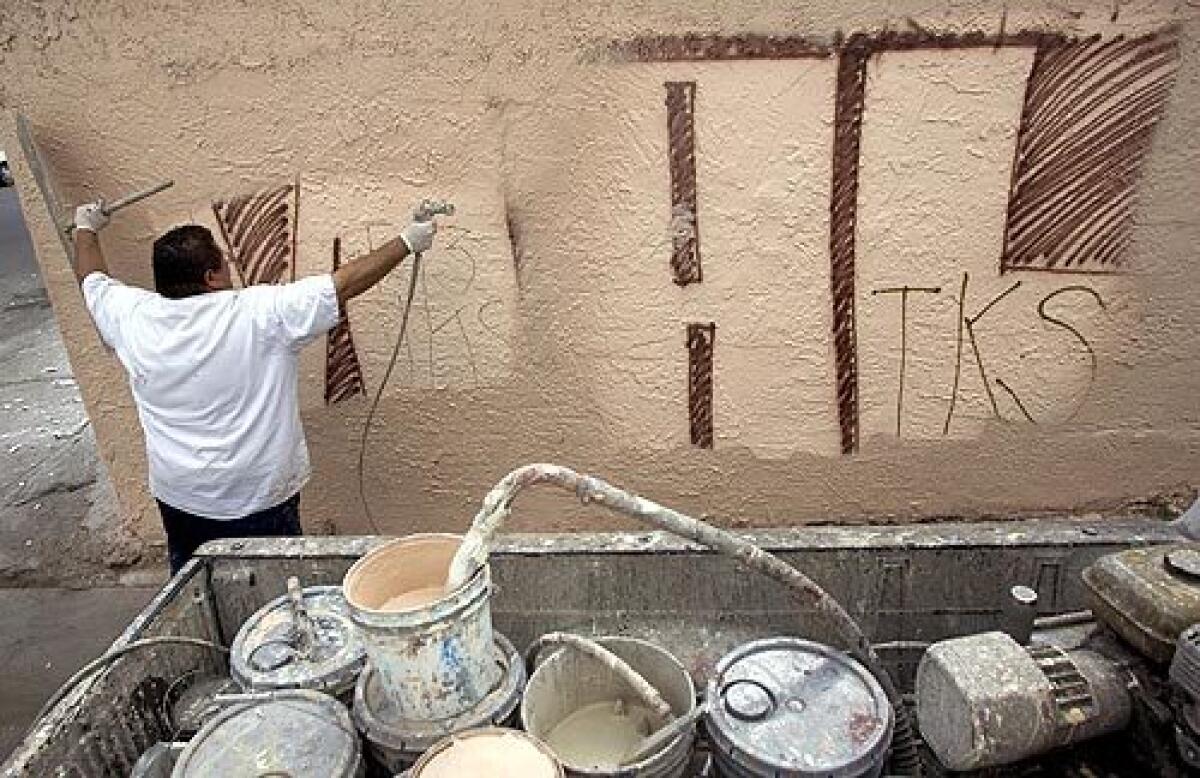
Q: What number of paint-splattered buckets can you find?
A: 7